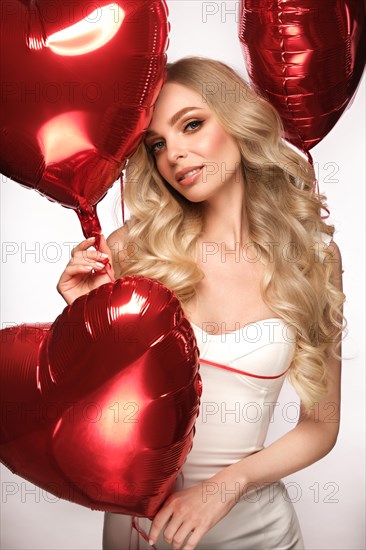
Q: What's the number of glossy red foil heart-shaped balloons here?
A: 3